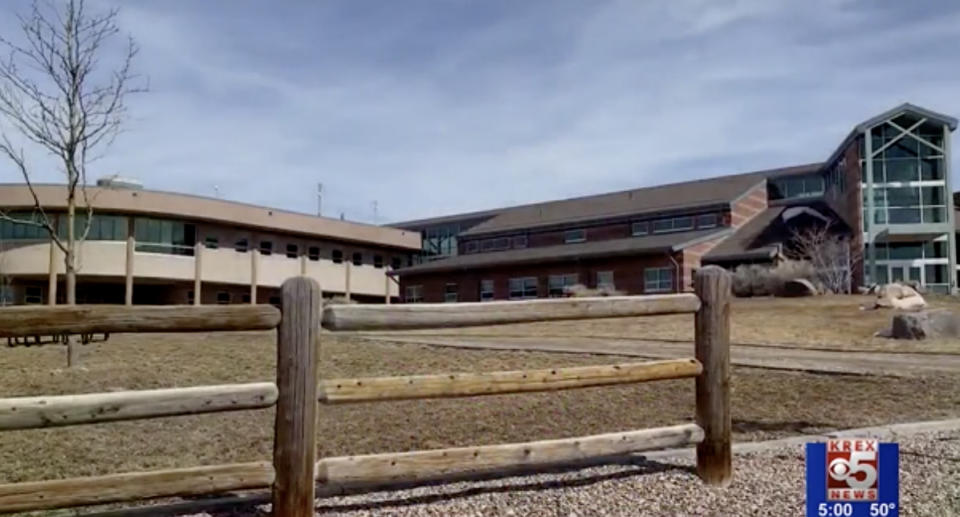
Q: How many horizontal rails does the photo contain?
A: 6